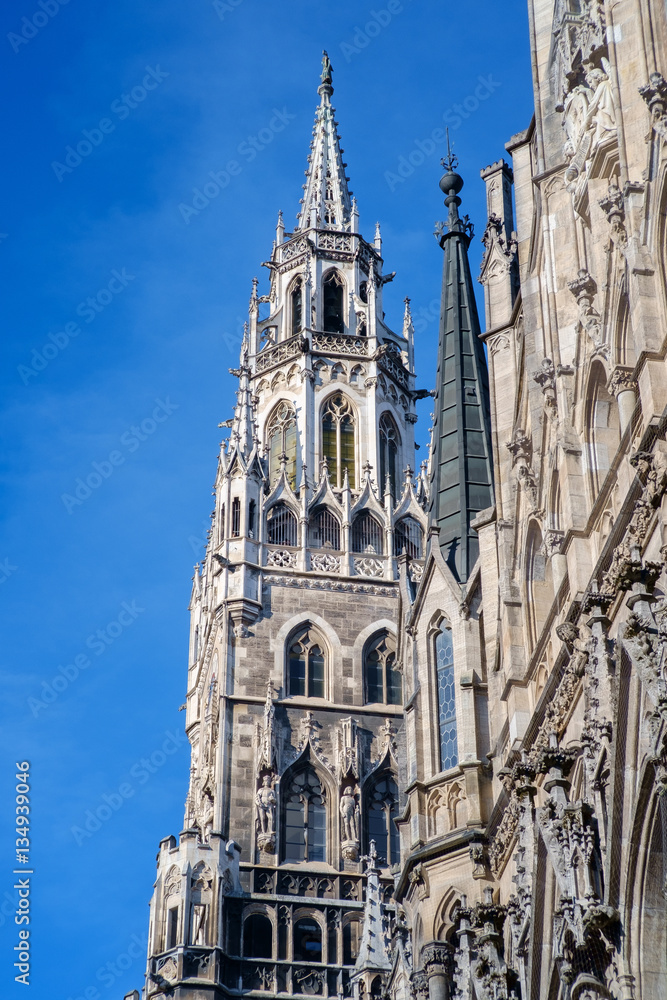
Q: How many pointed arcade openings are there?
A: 4